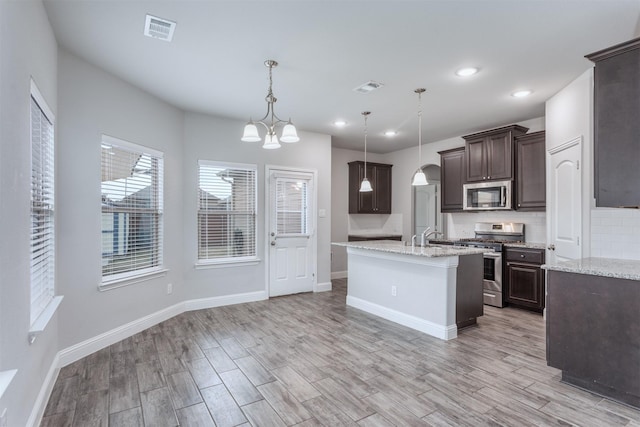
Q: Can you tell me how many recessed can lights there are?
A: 4